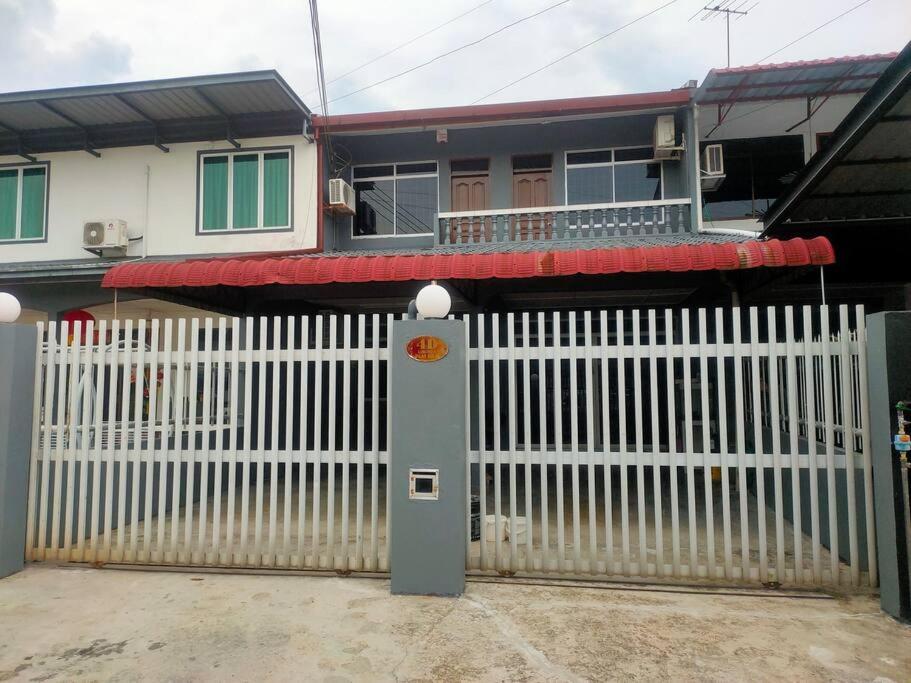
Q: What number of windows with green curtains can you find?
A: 2